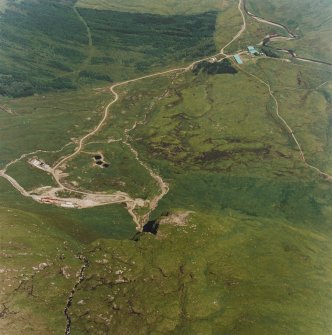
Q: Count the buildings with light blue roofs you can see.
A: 2